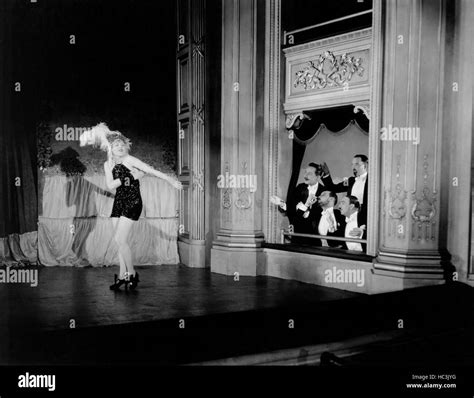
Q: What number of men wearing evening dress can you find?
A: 4